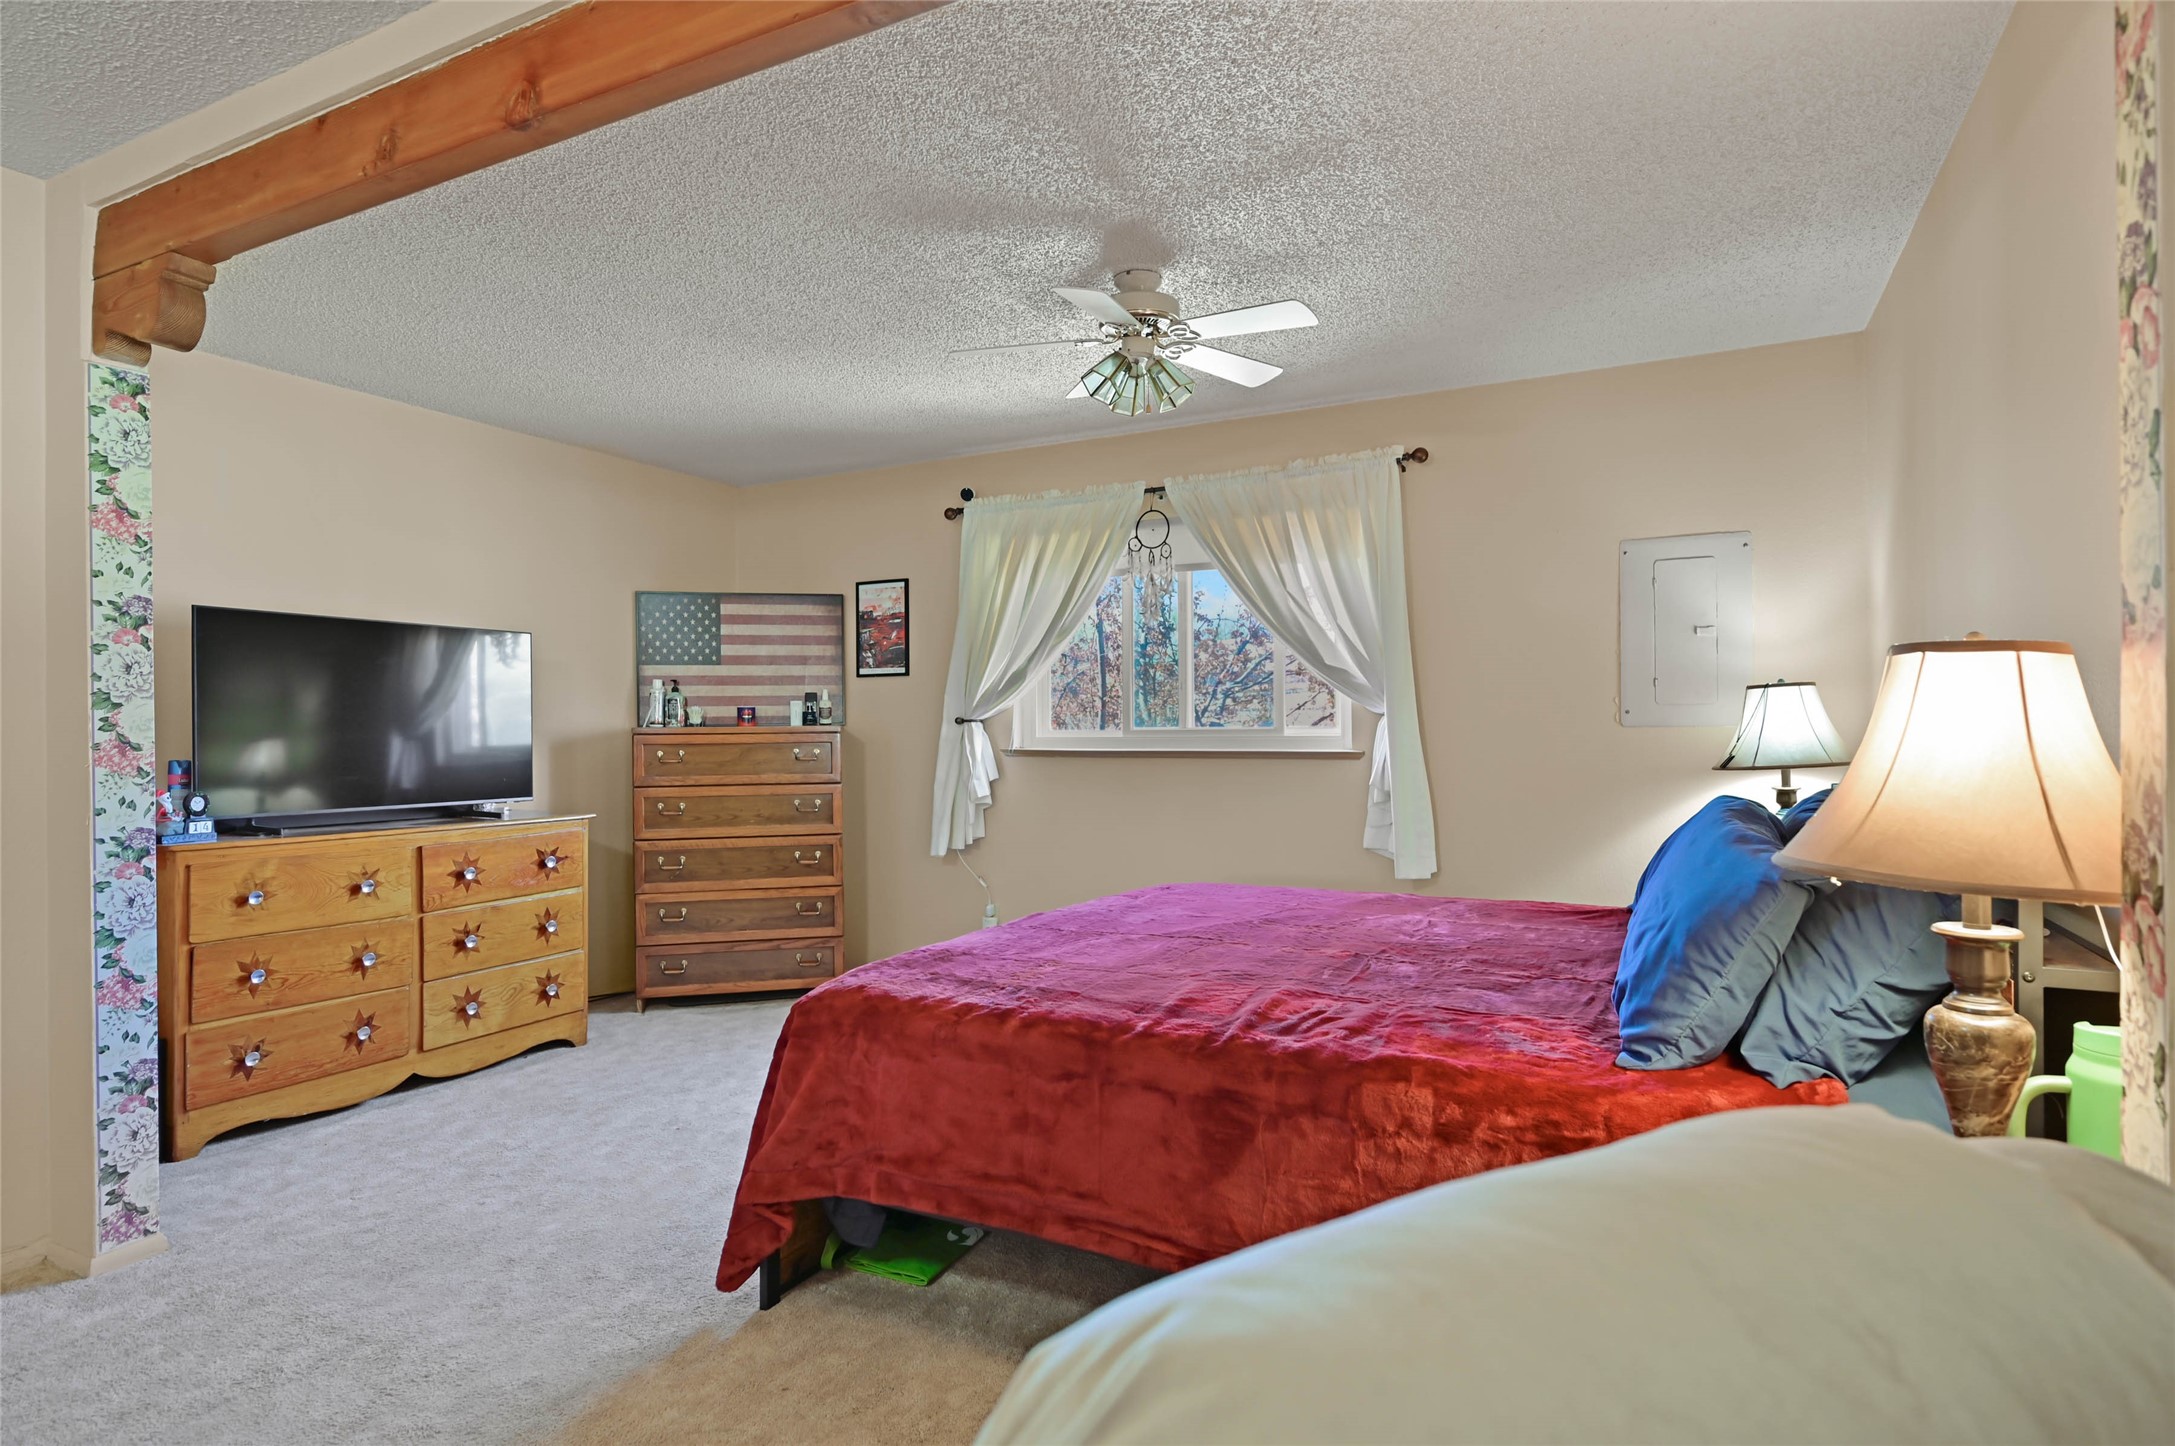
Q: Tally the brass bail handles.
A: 10